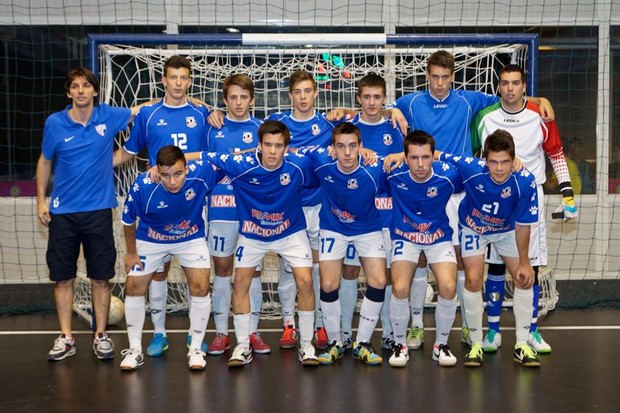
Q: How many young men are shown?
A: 12